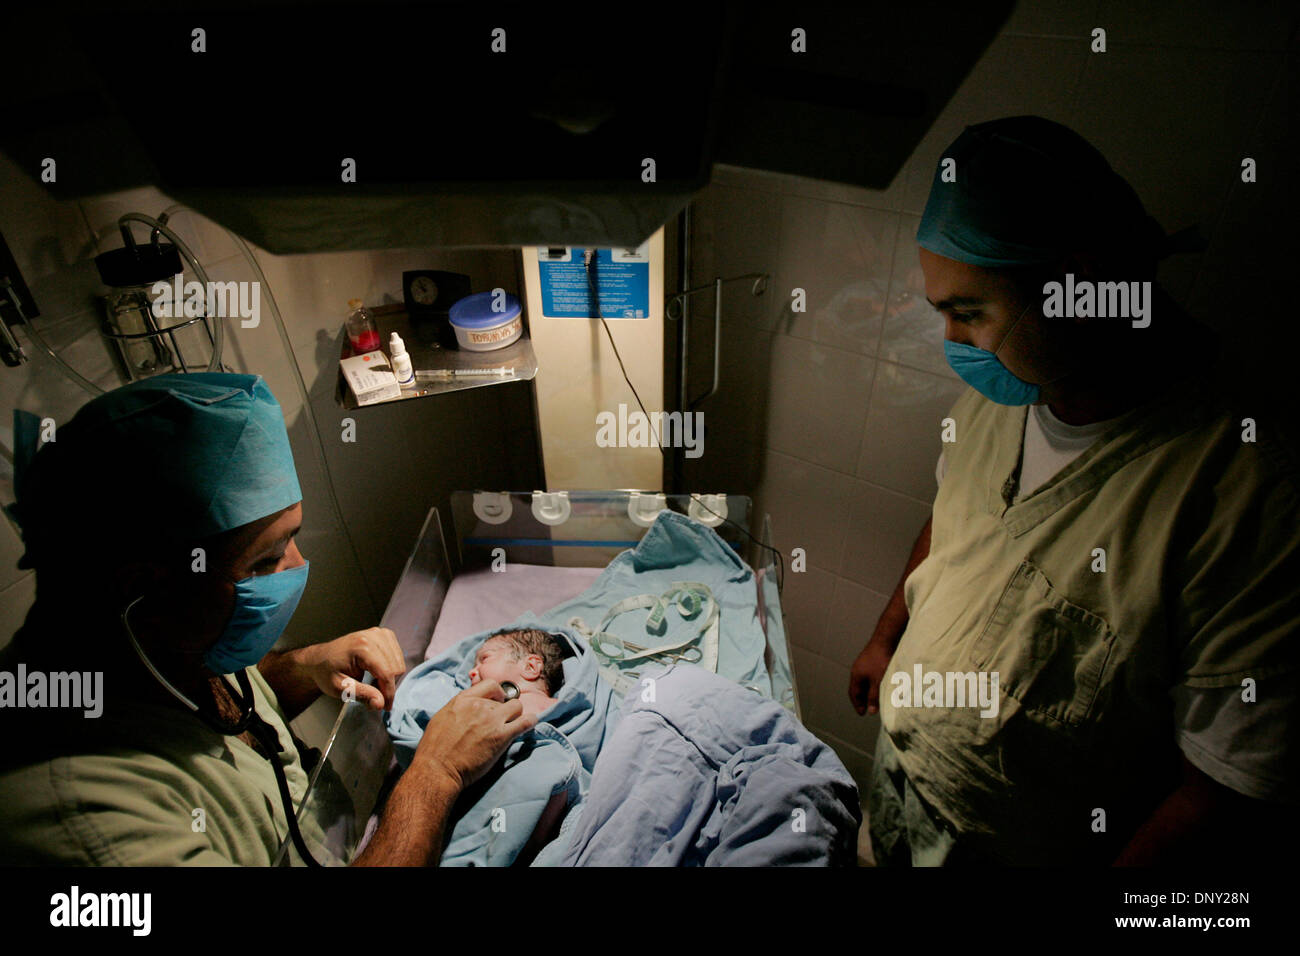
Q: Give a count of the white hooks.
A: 4